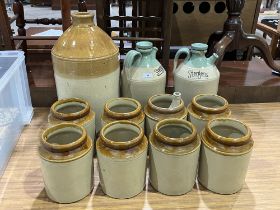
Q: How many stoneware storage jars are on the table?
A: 8